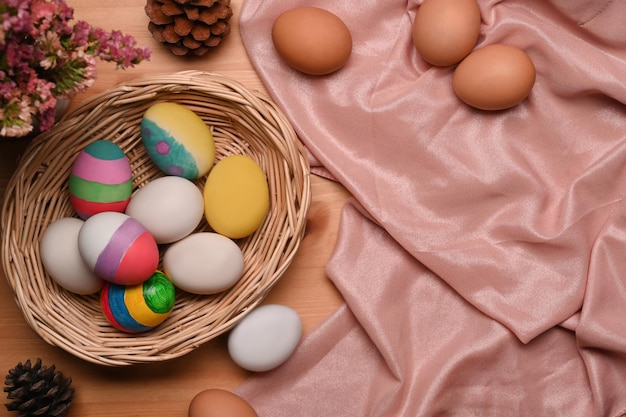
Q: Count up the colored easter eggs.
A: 5